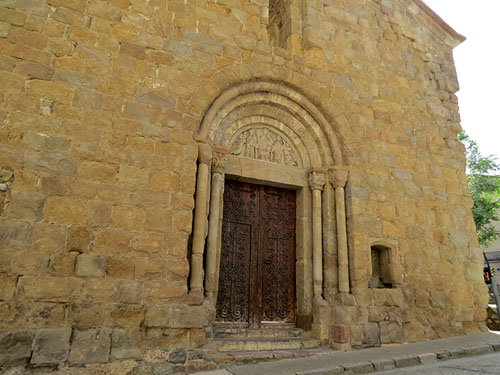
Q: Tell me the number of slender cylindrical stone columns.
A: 4